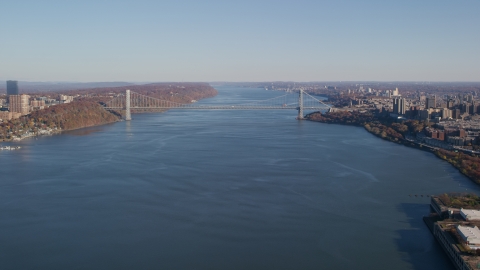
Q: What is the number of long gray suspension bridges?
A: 1